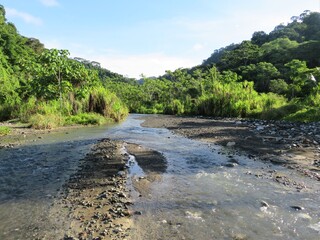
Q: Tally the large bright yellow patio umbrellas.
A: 0